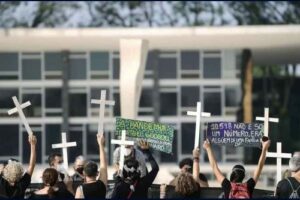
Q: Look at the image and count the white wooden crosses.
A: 7